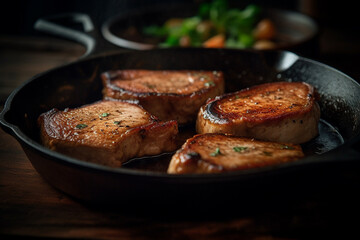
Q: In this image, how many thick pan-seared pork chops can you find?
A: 4